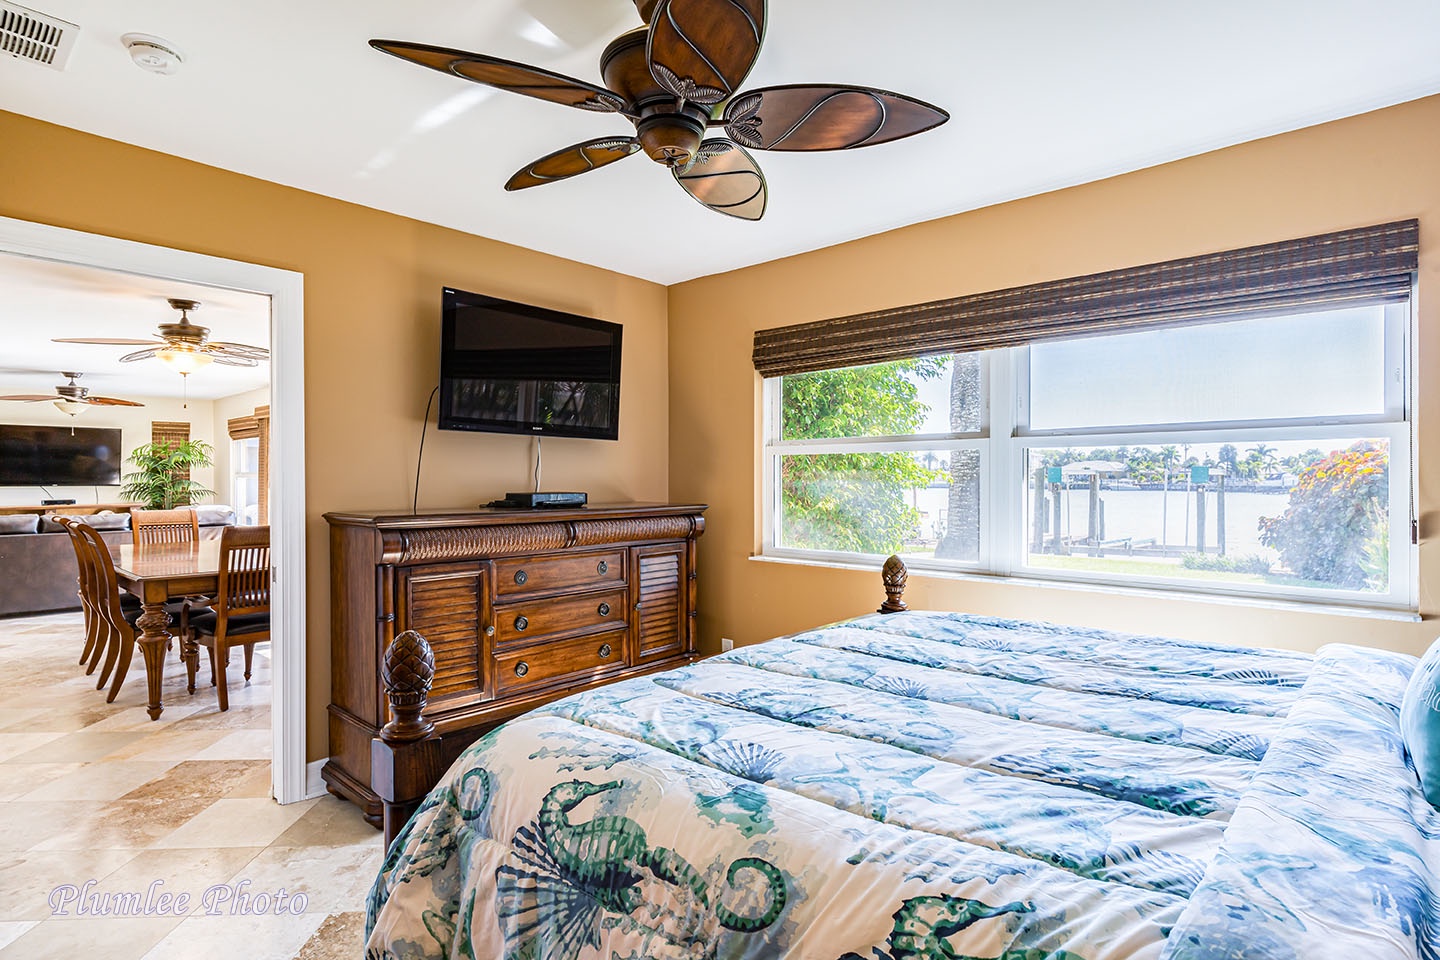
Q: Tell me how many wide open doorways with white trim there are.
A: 1